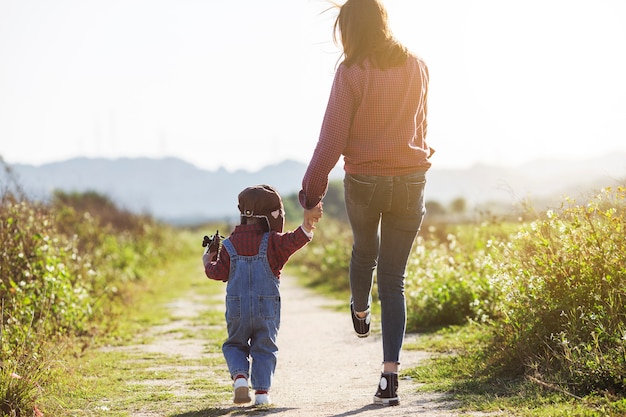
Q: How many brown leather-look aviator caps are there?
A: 1